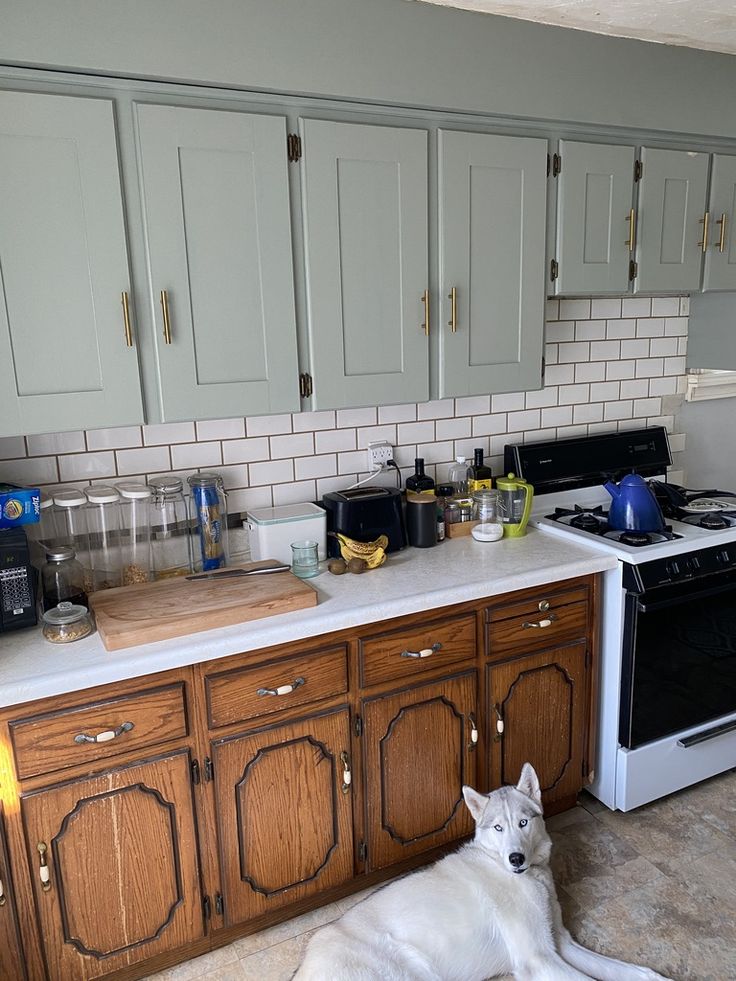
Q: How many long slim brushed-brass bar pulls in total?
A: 7